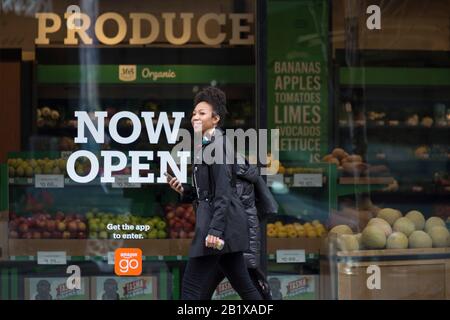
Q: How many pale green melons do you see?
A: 11